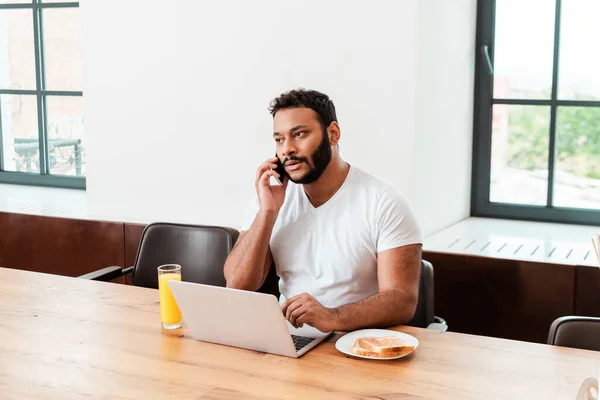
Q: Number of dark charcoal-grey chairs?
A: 3